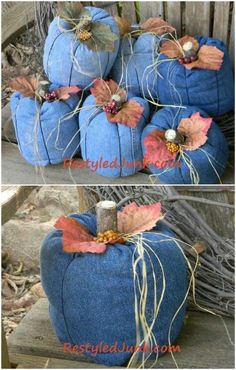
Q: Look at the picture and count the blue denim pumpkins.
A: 7